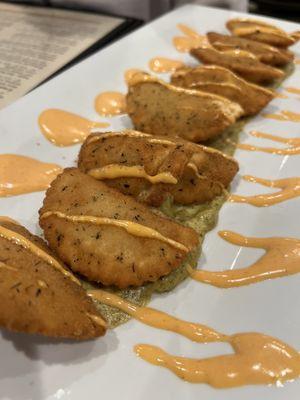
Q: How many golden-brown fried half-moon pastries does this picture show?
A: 8